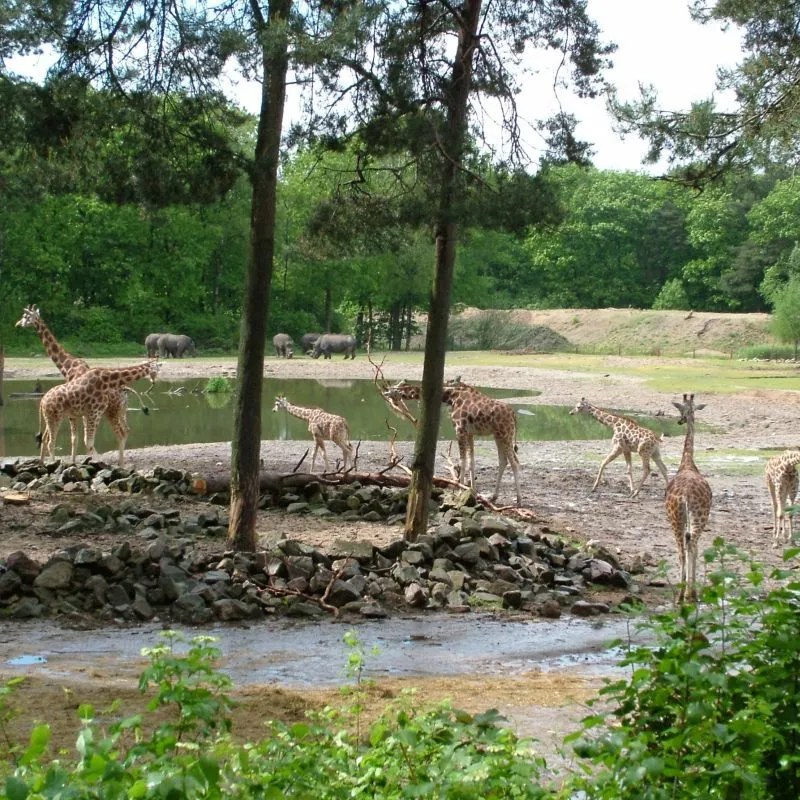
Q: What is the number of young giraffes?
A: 3